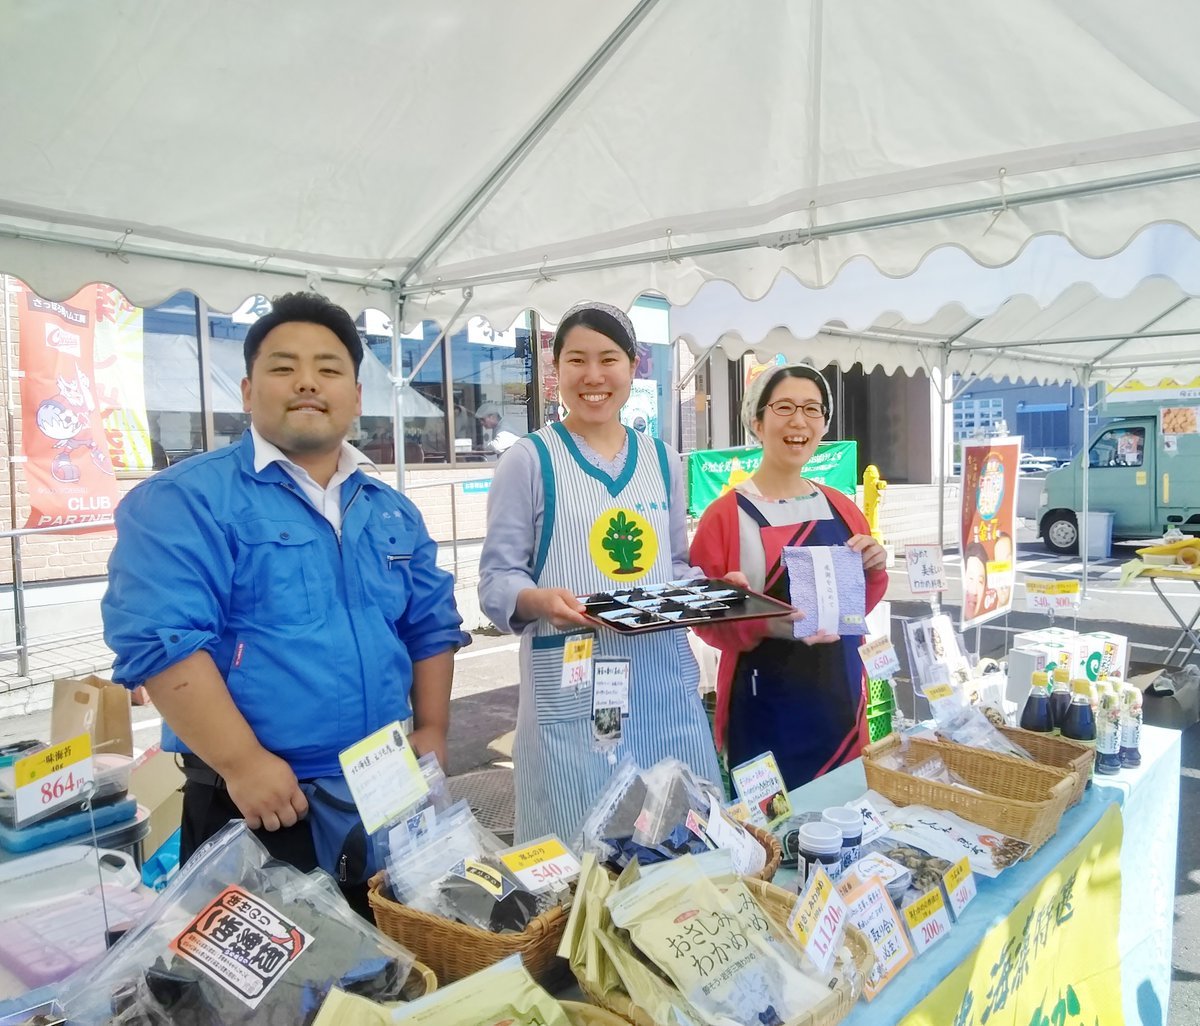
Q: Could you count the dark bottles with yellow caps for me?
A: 3